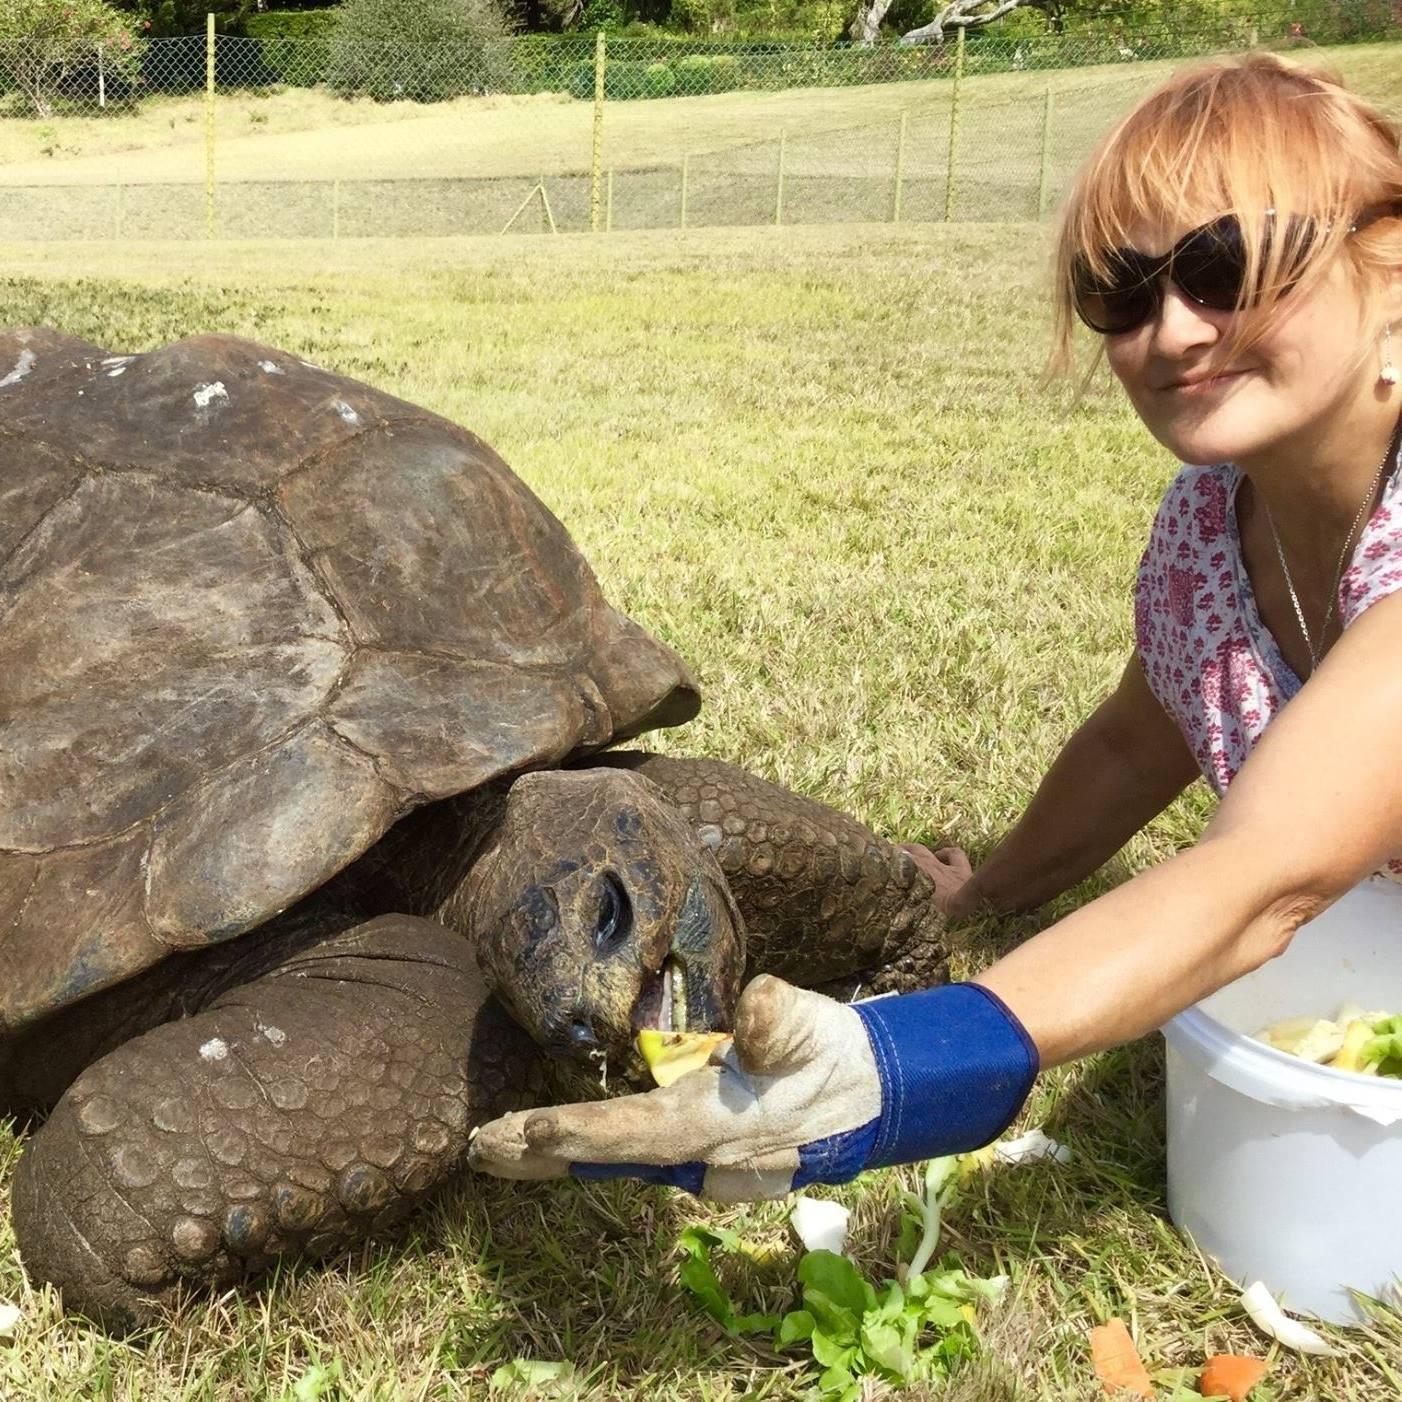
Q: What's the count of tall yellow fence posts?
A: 3